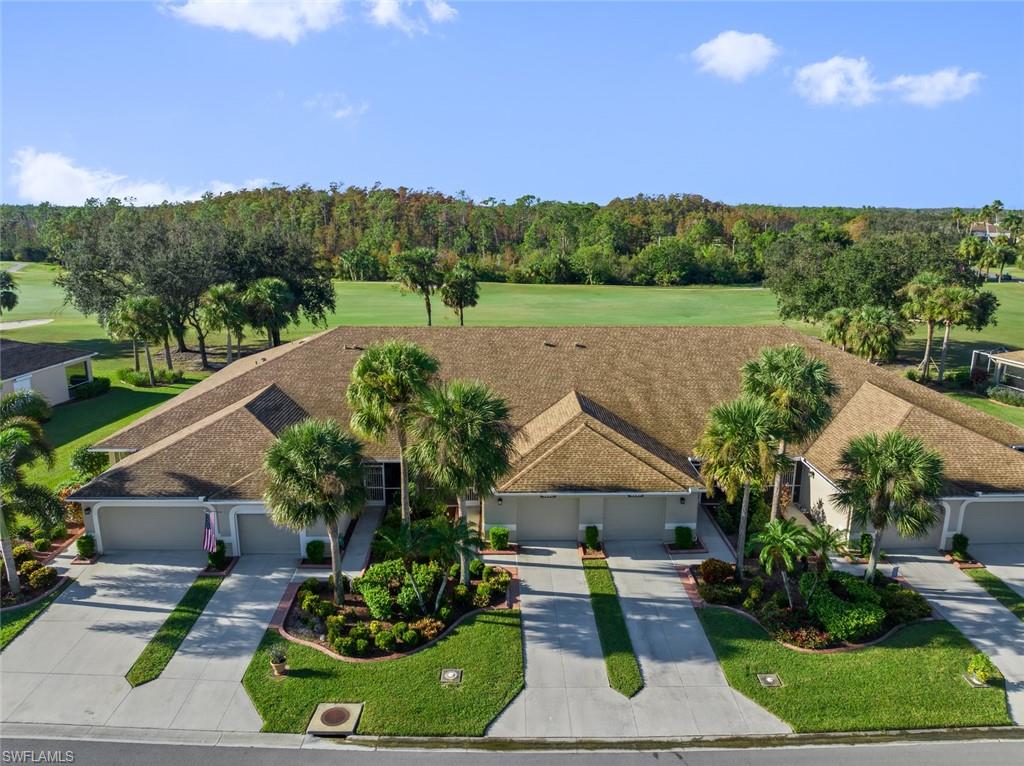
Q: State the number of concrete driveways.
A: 6